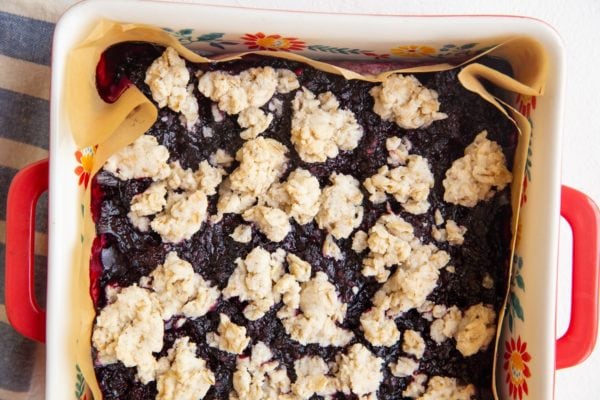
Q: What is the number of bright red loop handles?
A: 2